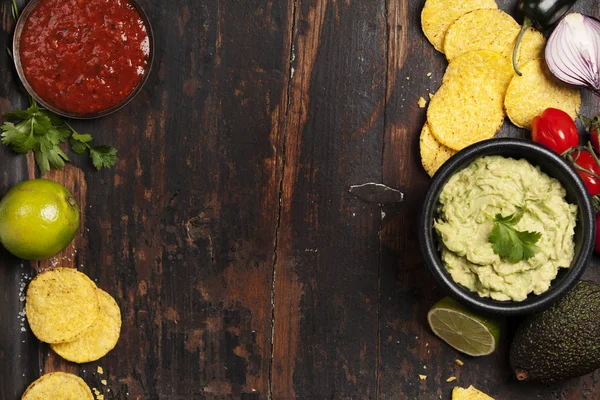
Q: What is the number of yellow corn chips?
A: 11